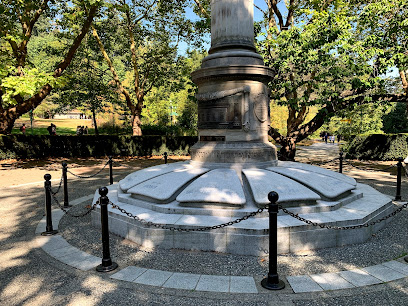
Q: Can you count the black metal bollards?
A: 8